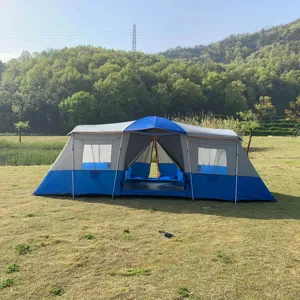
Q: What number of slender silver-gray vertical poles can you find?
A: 4